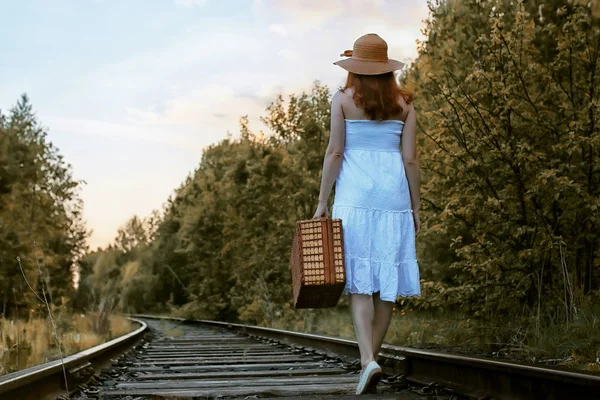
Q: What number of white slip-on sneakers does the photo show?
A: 1